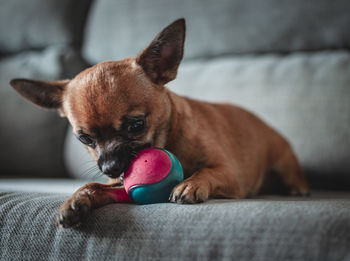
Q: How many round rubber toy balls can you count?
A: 1